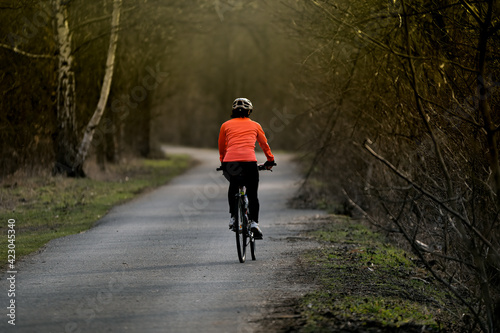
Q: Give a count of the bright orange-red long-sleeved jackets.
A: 1